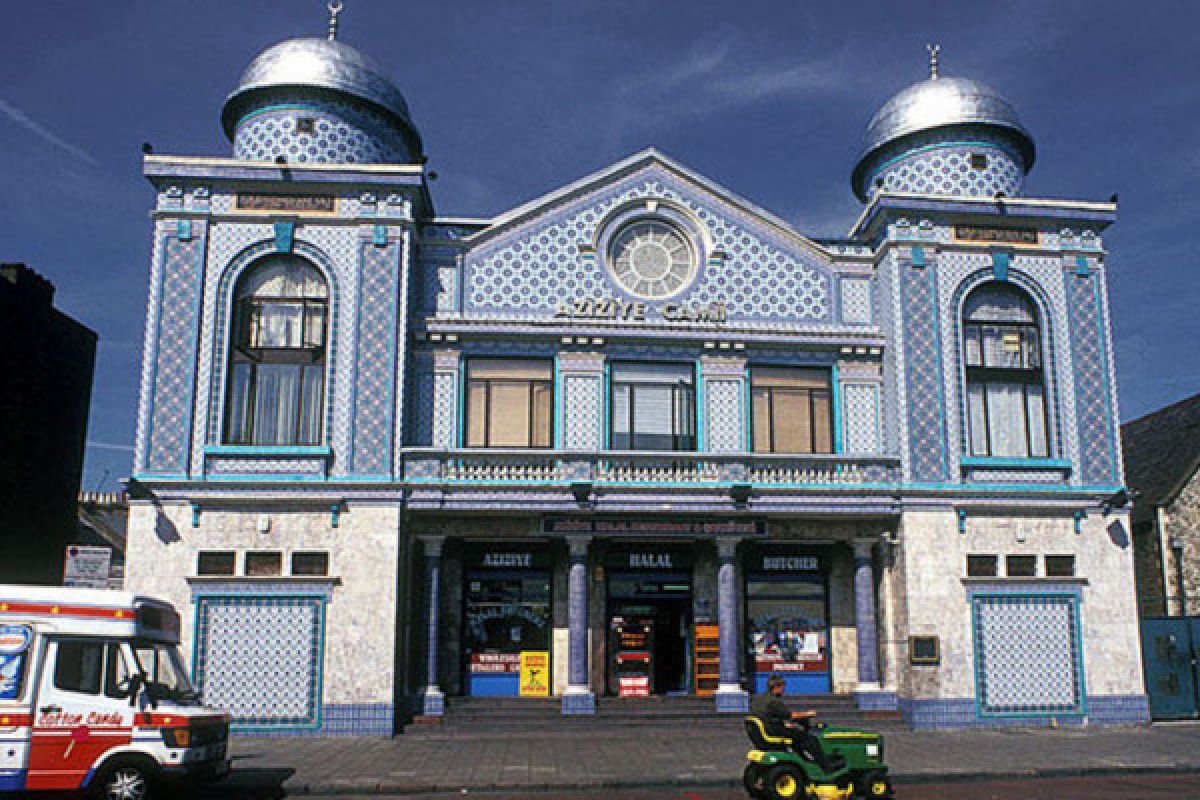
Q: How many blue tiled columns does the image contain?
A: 4